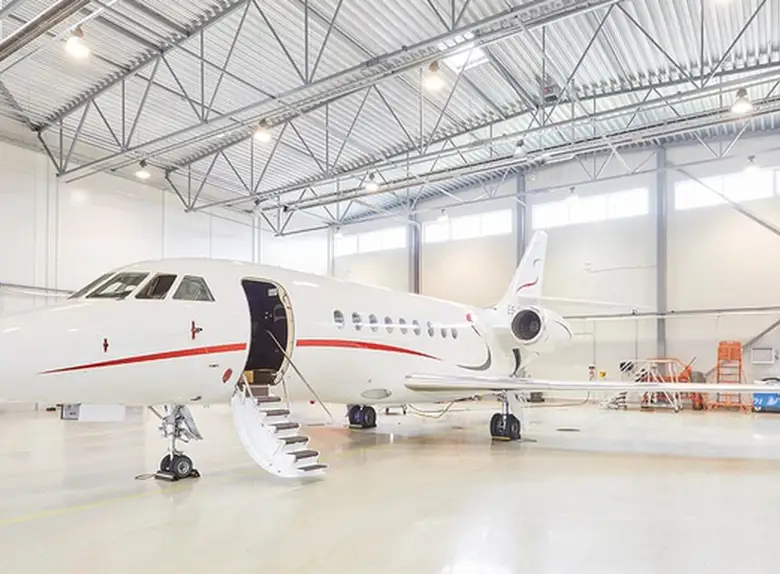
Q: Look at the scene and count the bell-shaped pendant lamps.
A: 11